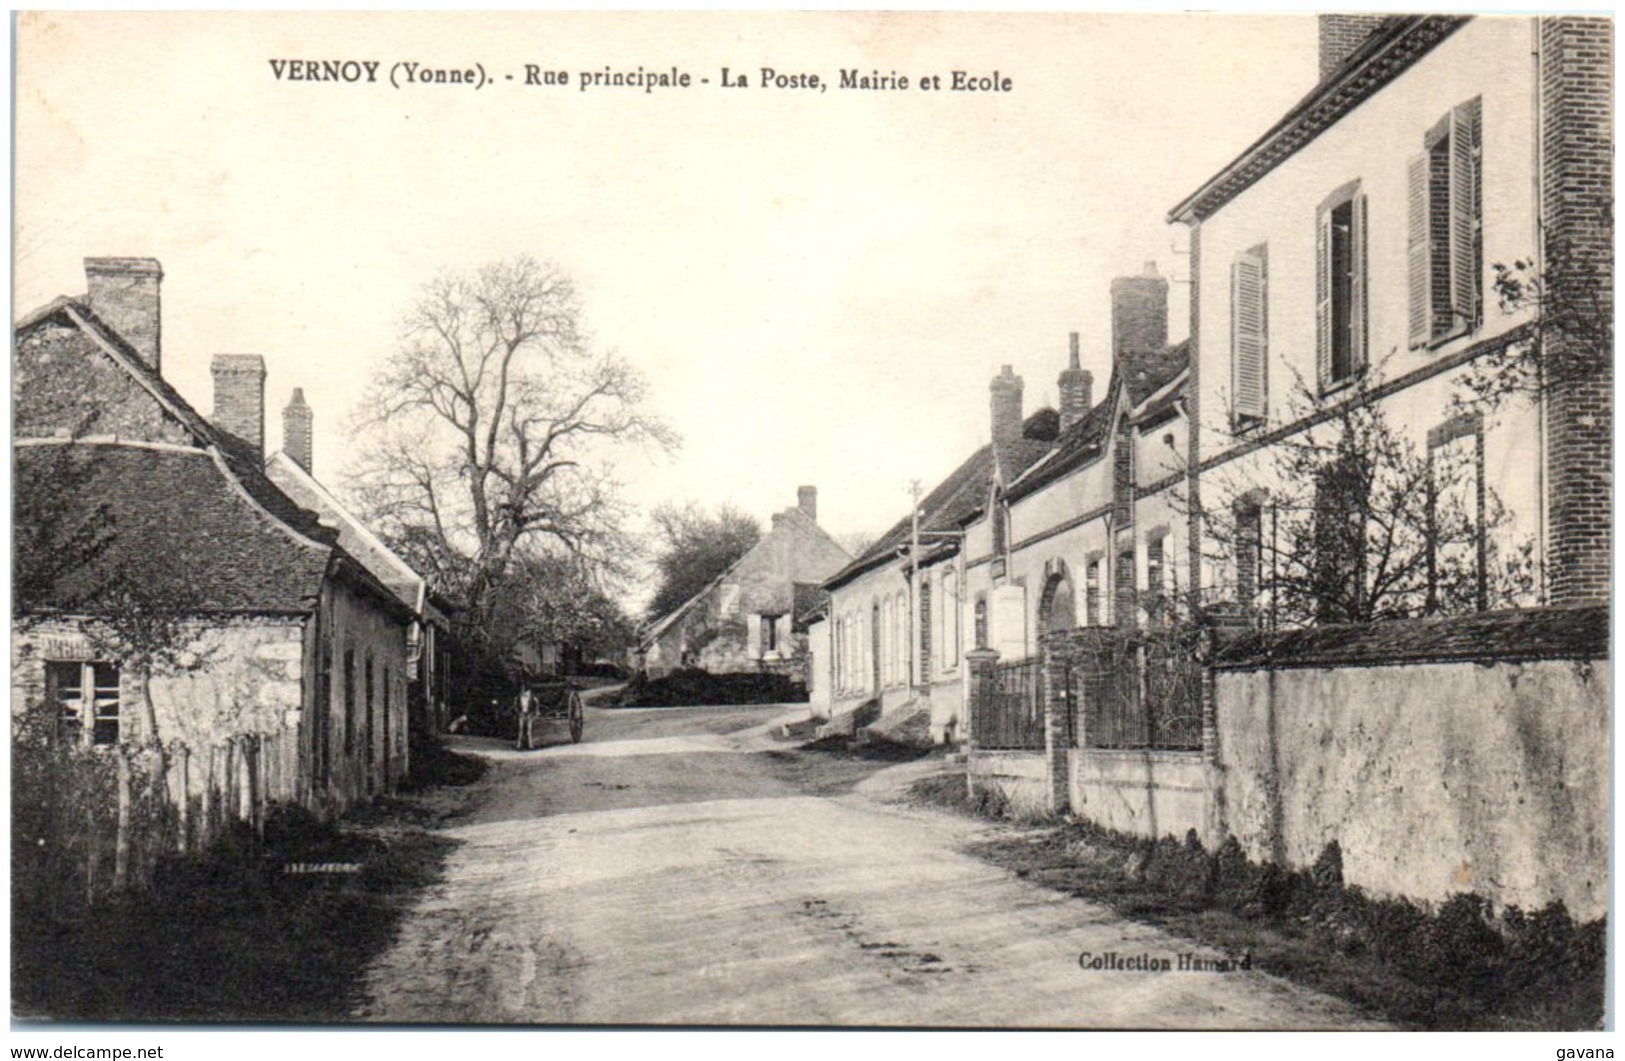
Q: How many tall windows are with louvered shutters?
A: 3